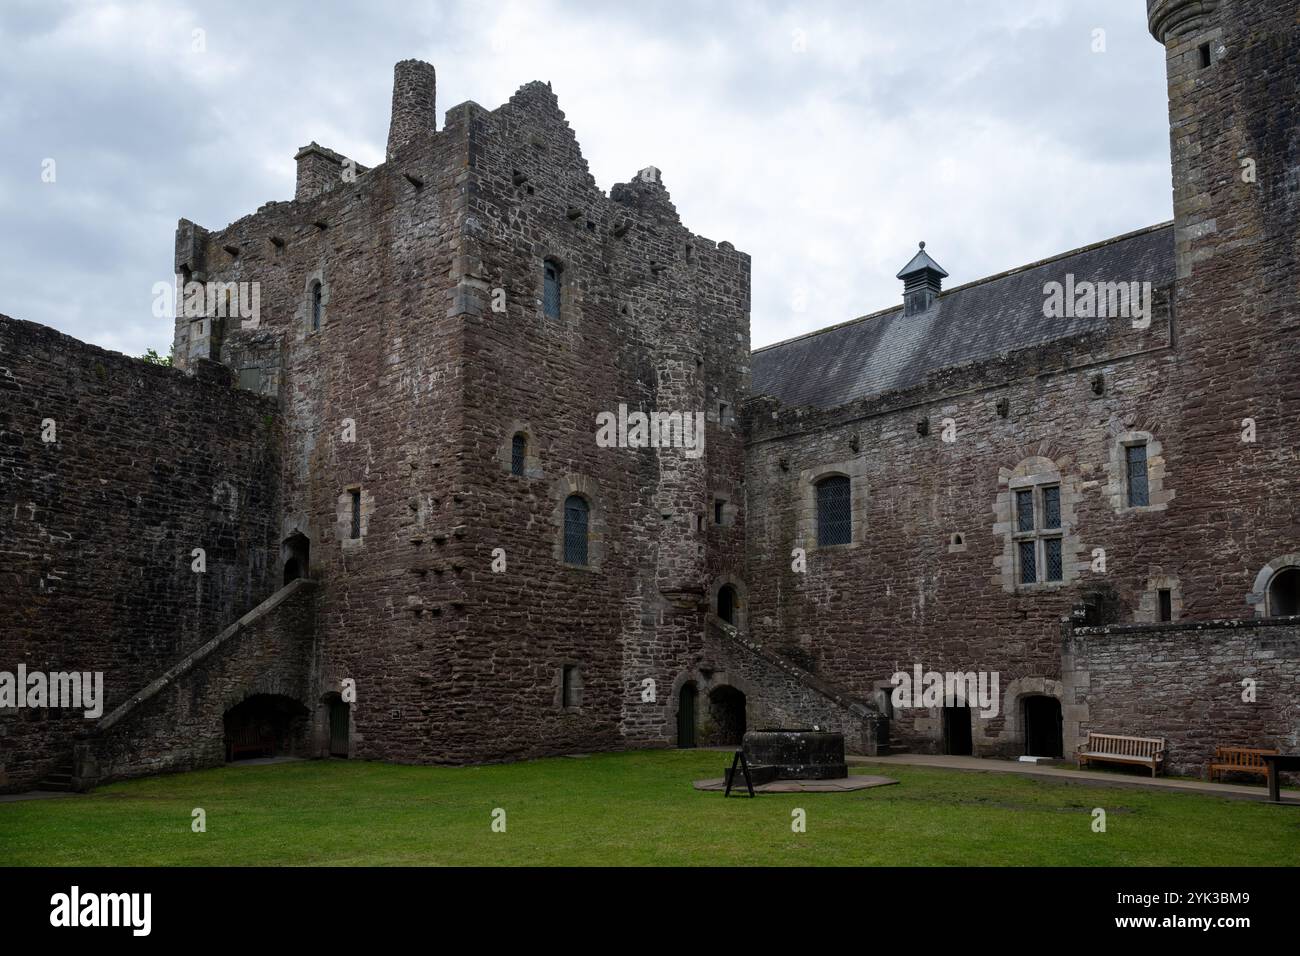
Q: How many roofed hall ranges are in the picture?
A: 1